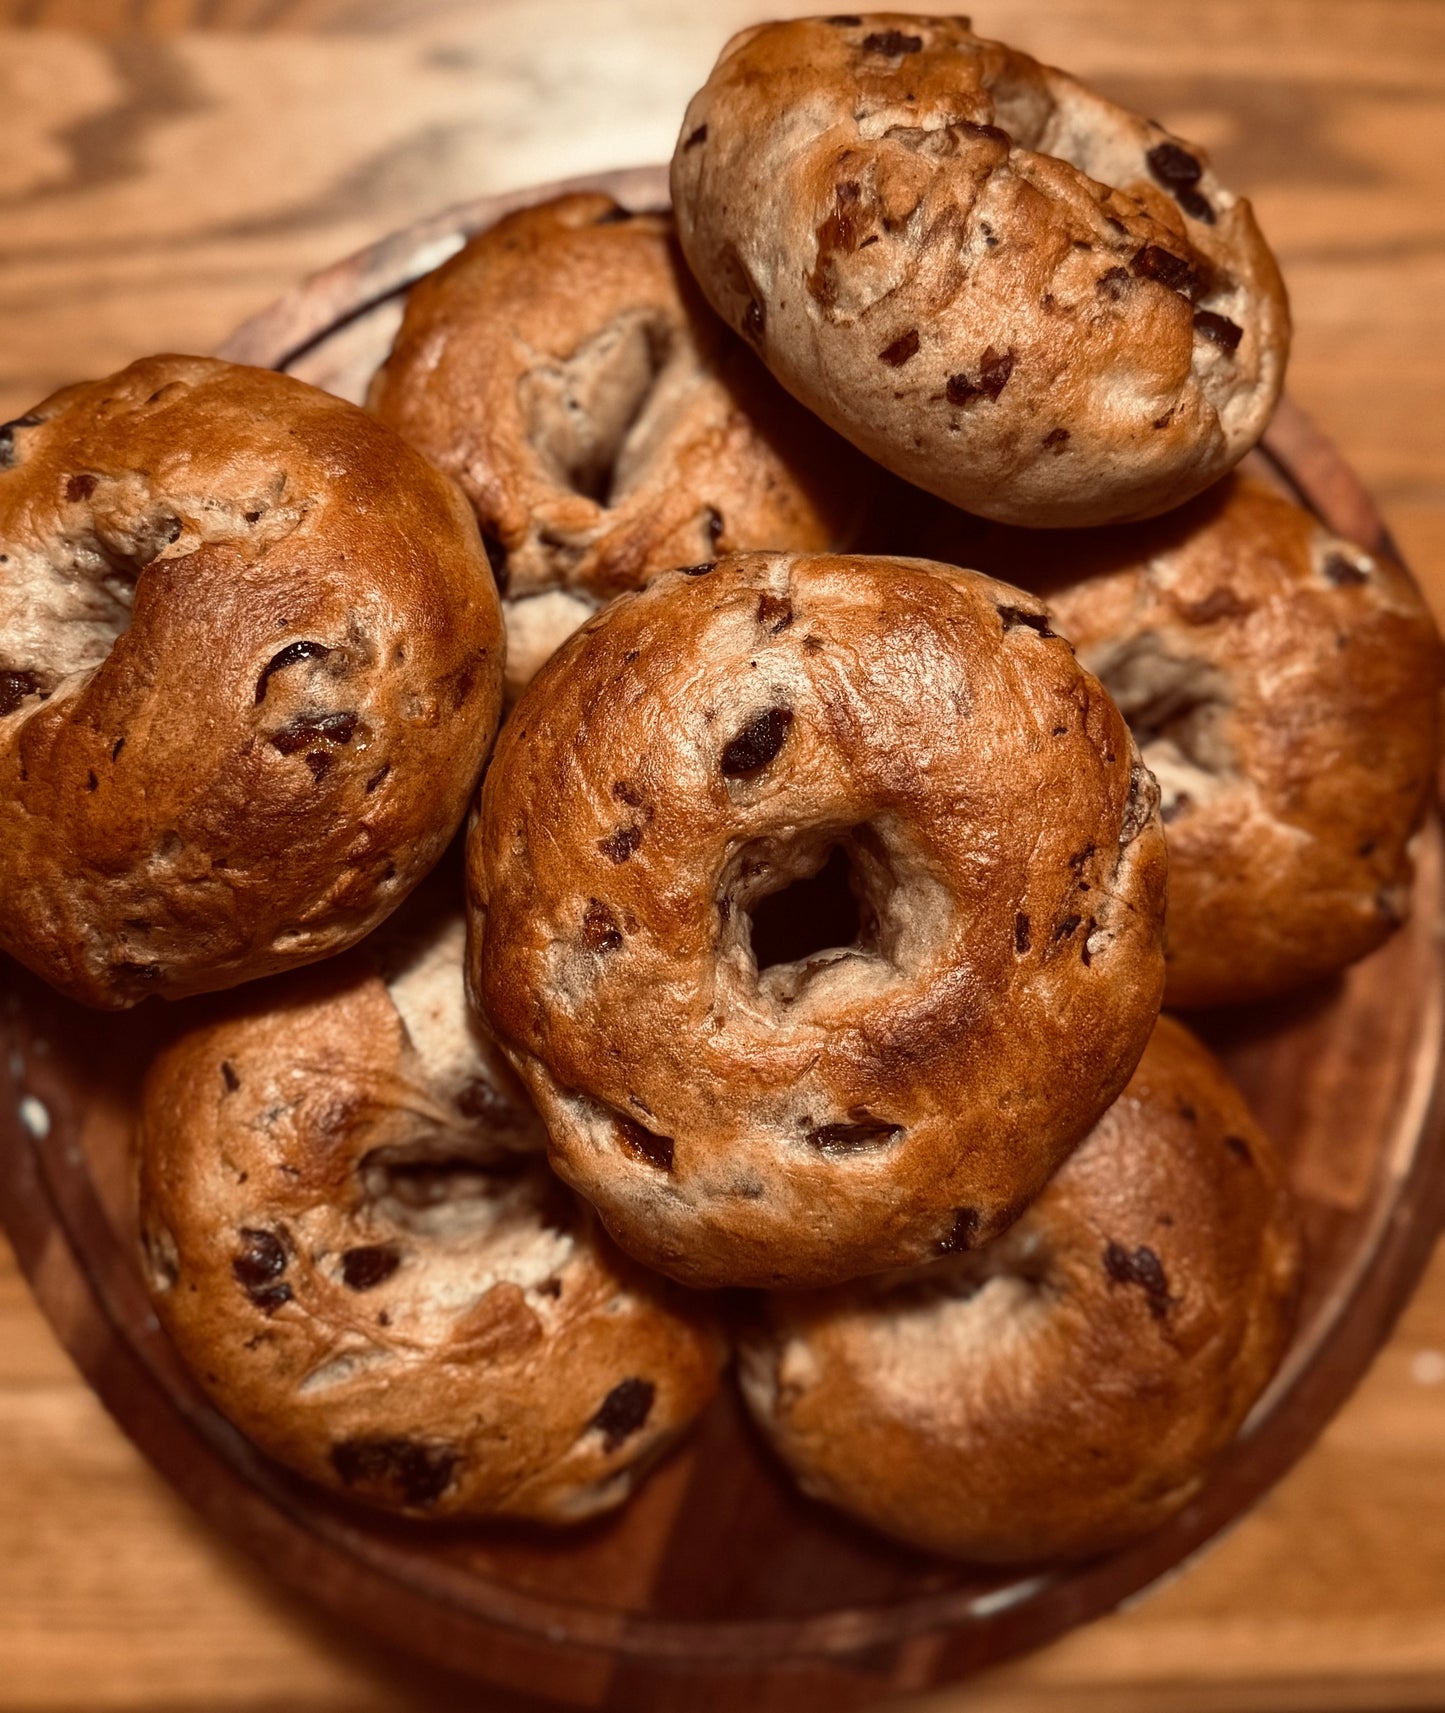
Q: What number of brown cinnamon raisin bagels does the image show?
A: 7